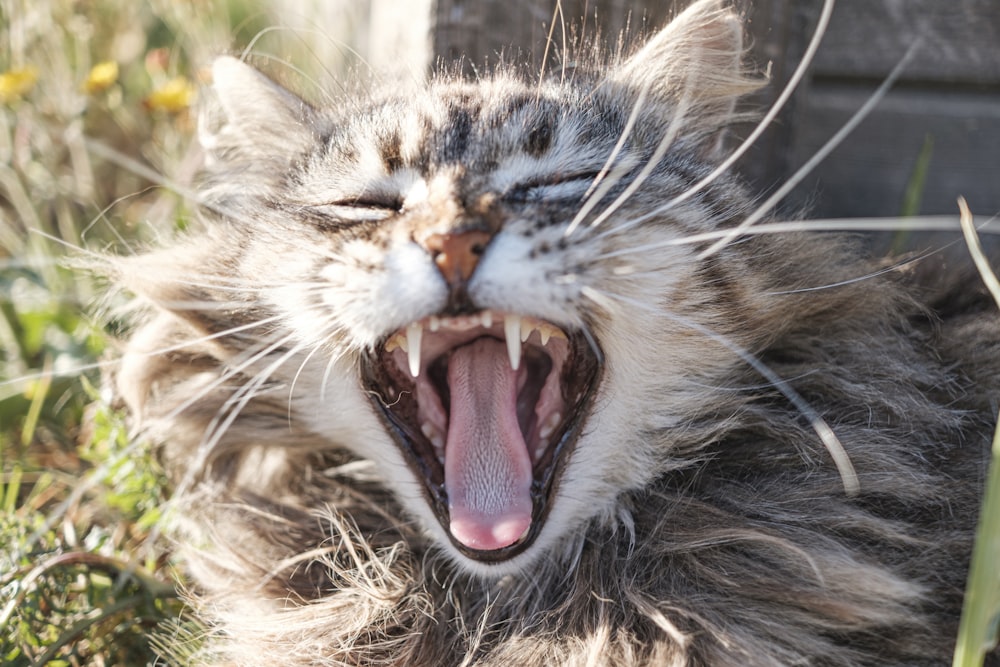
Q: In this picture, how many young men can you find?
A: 0